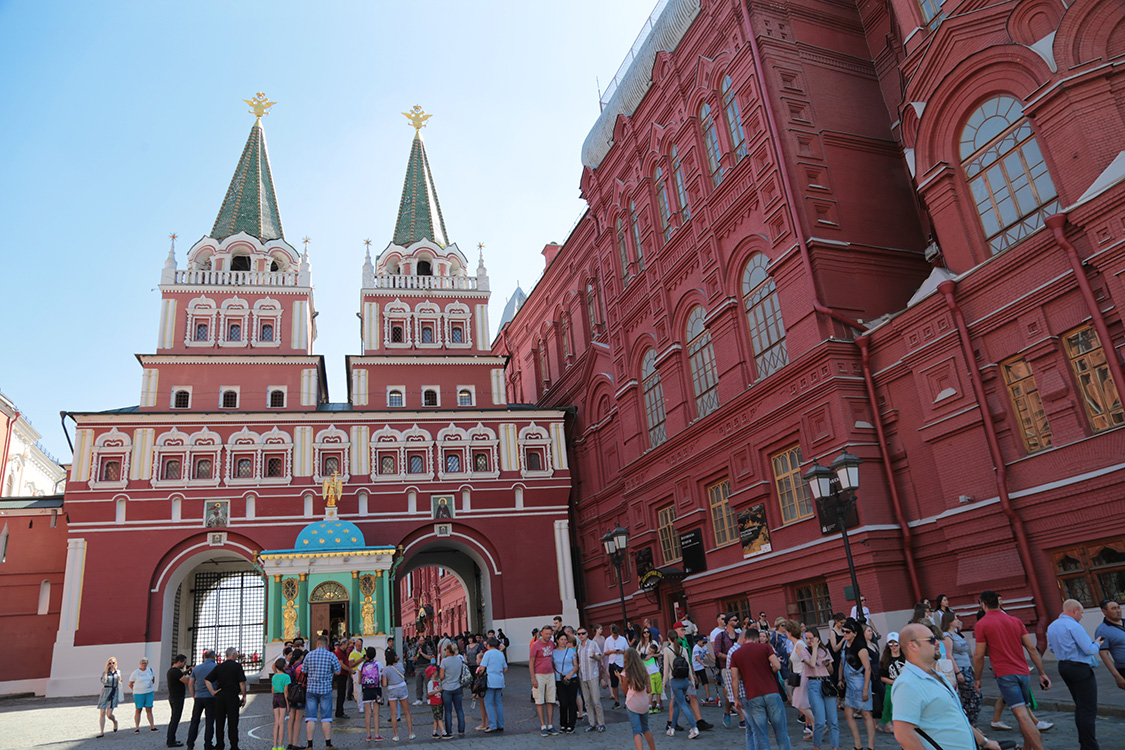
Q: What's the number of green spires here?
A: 2